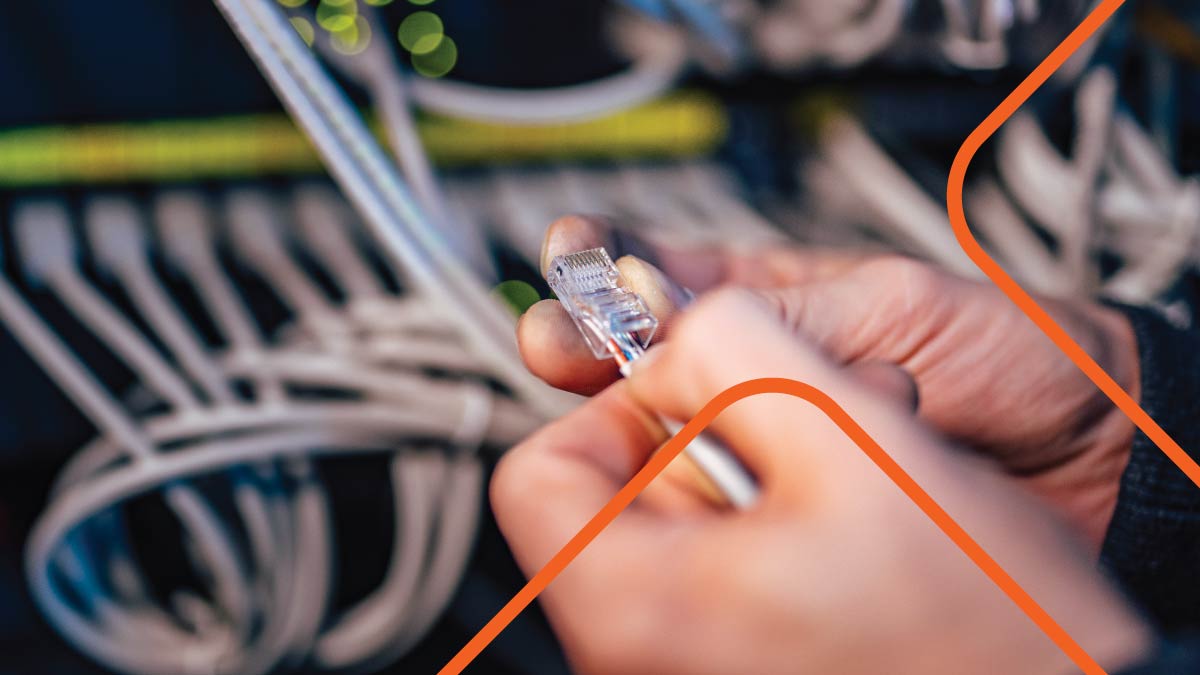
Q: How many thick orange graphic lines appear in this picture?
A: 2